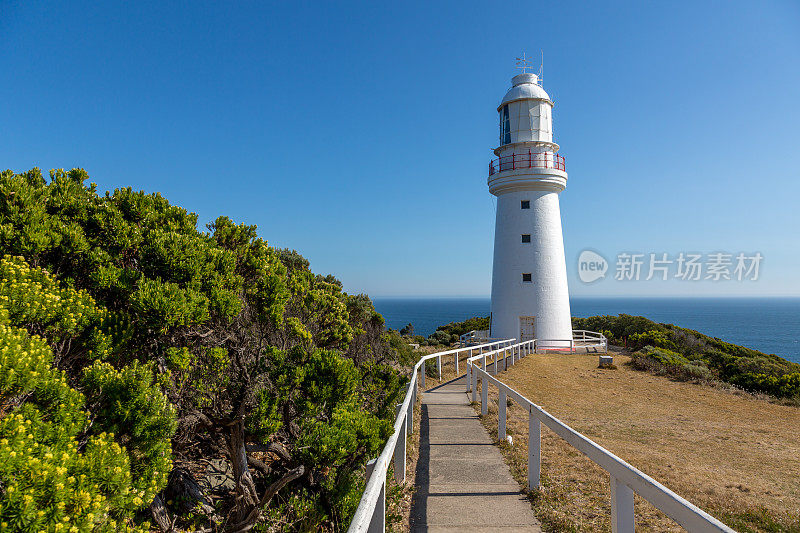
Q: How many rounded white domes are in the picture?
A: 1